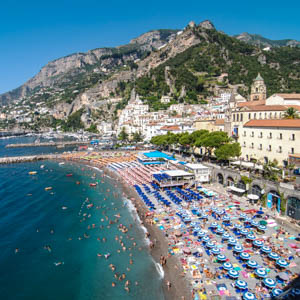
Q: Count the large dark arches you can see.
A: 6